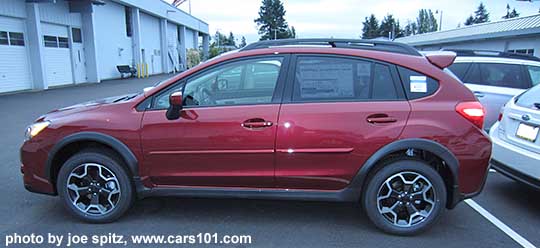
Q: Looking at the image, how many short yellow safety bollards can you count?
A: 3